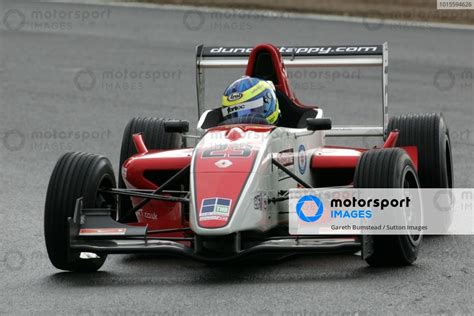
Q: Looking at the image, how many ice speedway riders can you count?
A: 0